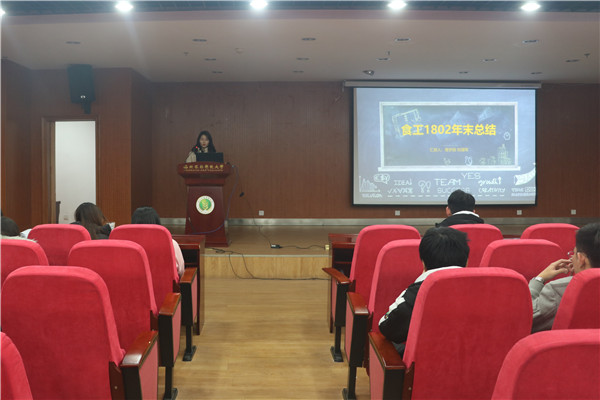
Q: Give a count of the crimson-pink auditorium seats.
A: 14